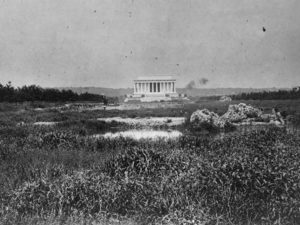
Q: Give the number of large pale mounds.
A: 2